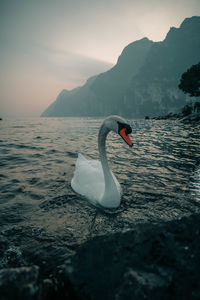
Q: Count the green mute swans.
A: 0